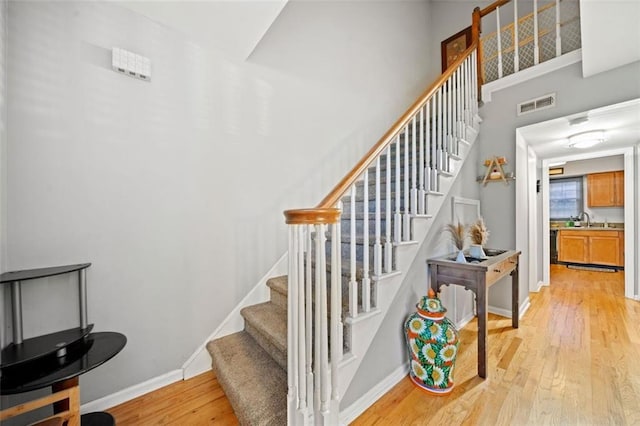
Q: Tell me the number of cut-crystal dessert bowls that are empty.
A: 0